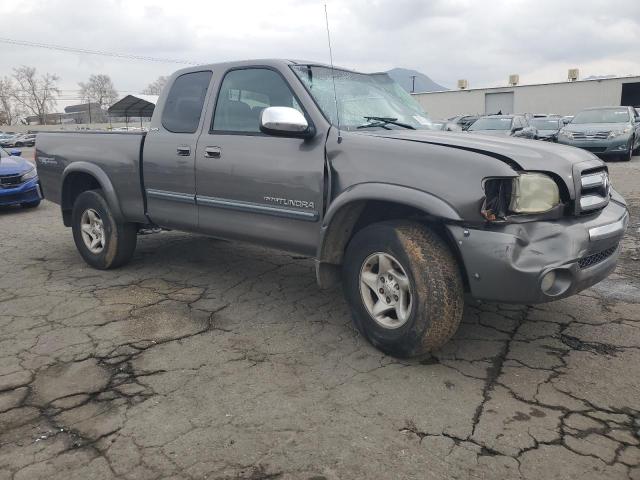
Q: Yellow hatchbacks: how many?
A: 0